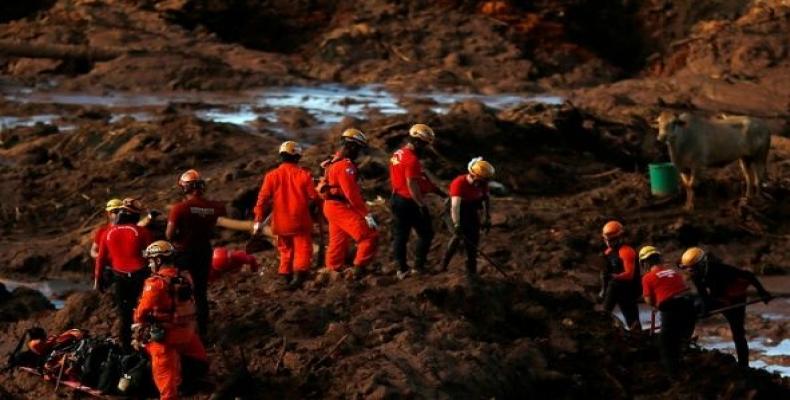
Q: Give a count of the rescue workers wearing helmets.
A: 11